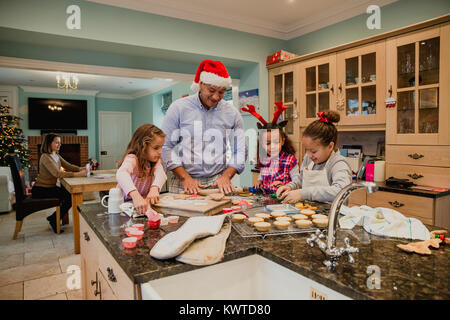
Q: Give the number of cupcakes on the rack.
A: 12